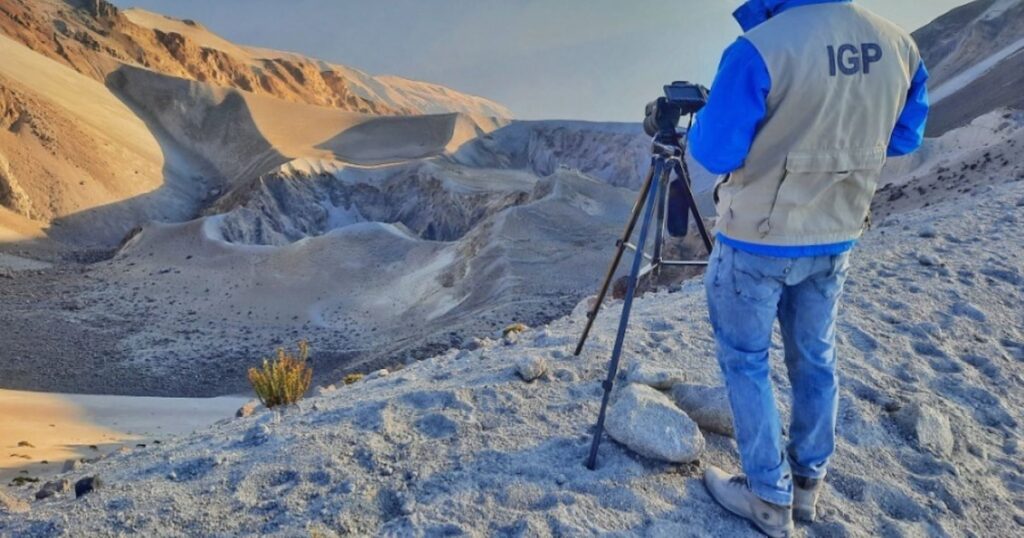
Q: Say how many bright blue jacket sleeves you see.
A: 2